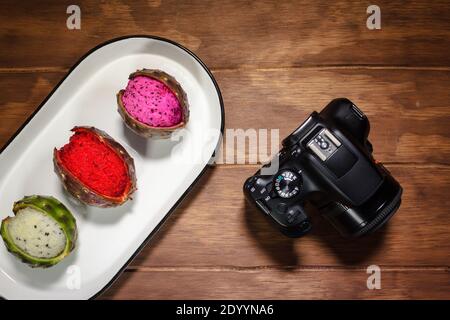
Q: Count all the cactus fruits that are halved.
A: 3